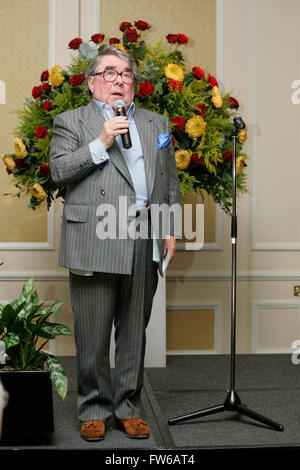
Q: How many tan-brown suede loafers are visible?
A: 2